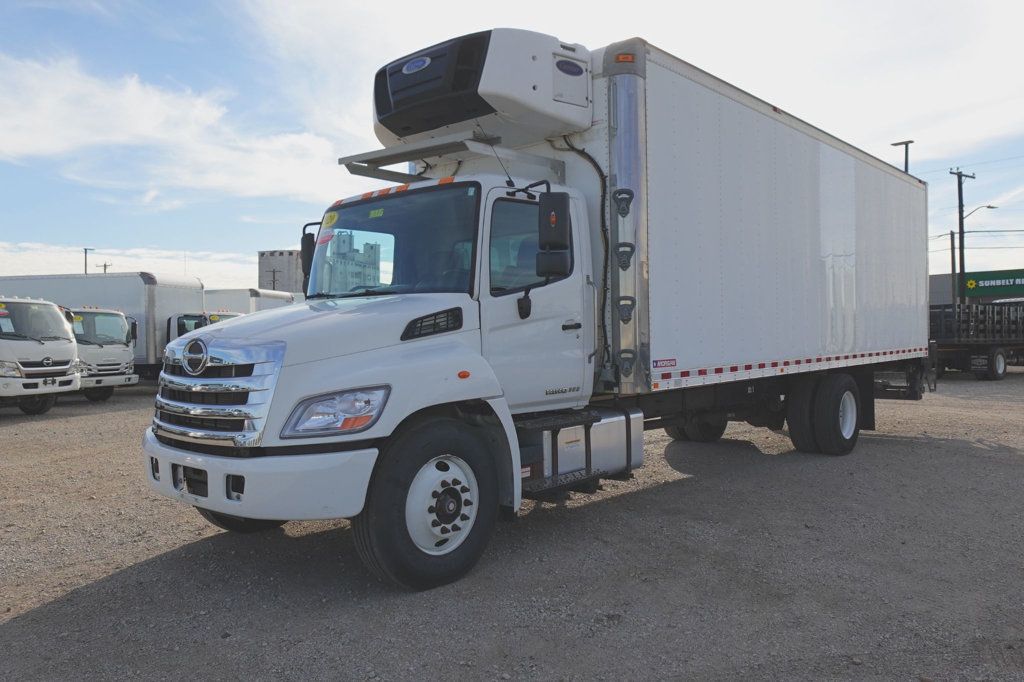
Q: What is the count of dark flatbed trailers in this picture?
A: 1